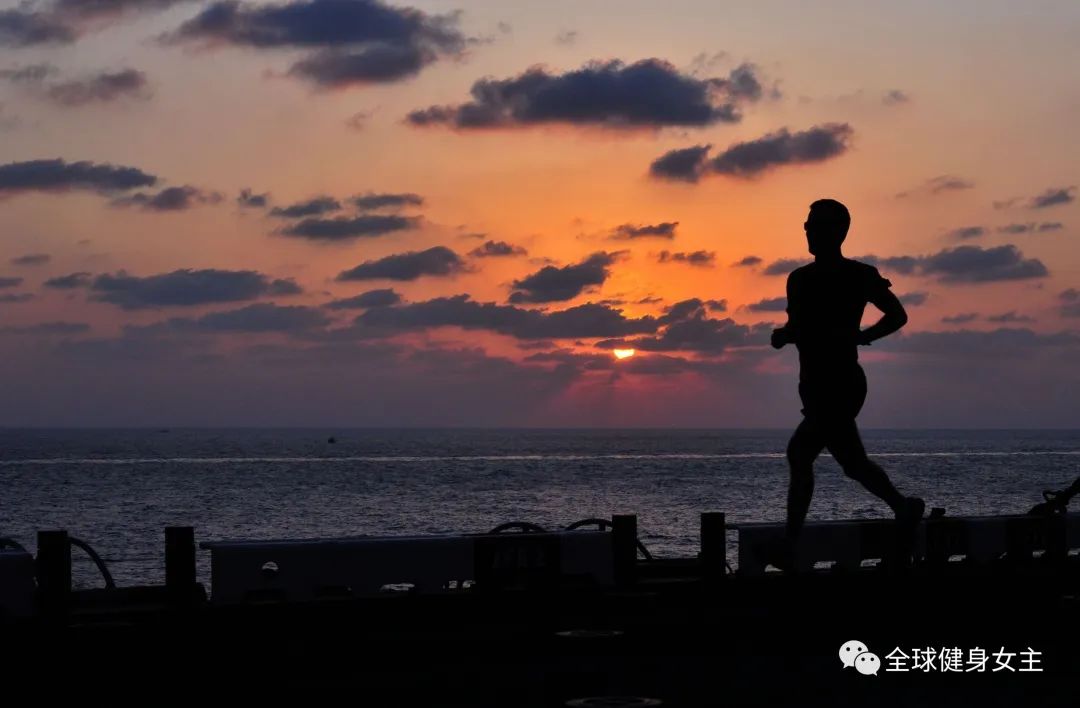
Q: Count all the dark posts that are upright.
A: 4